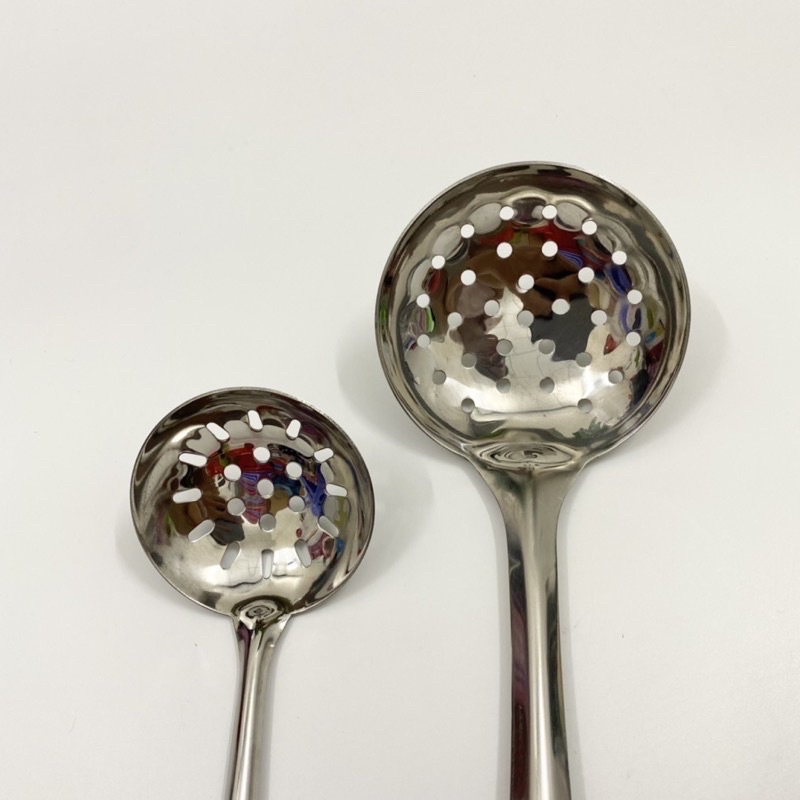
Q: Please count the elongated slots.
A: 12